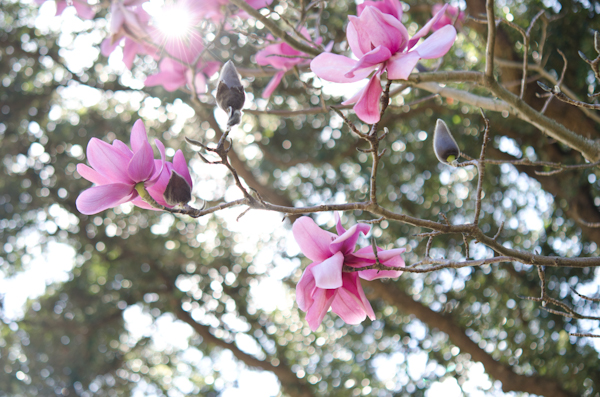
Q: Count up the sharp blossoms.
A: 3